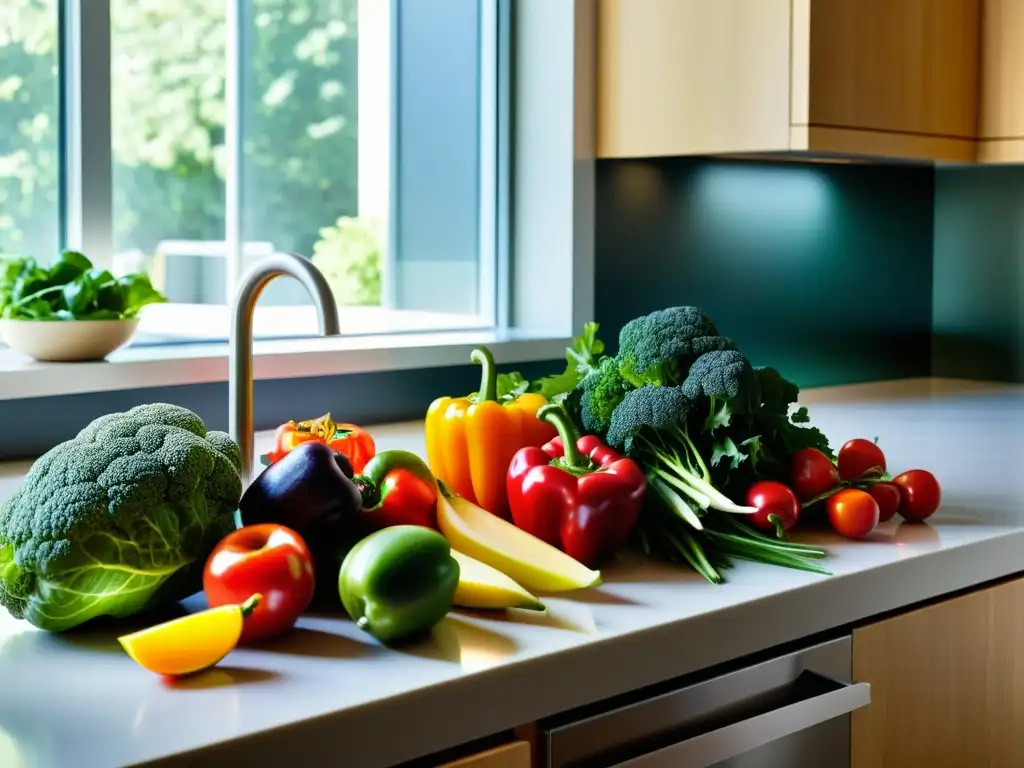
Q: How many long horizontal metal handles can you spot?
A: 1